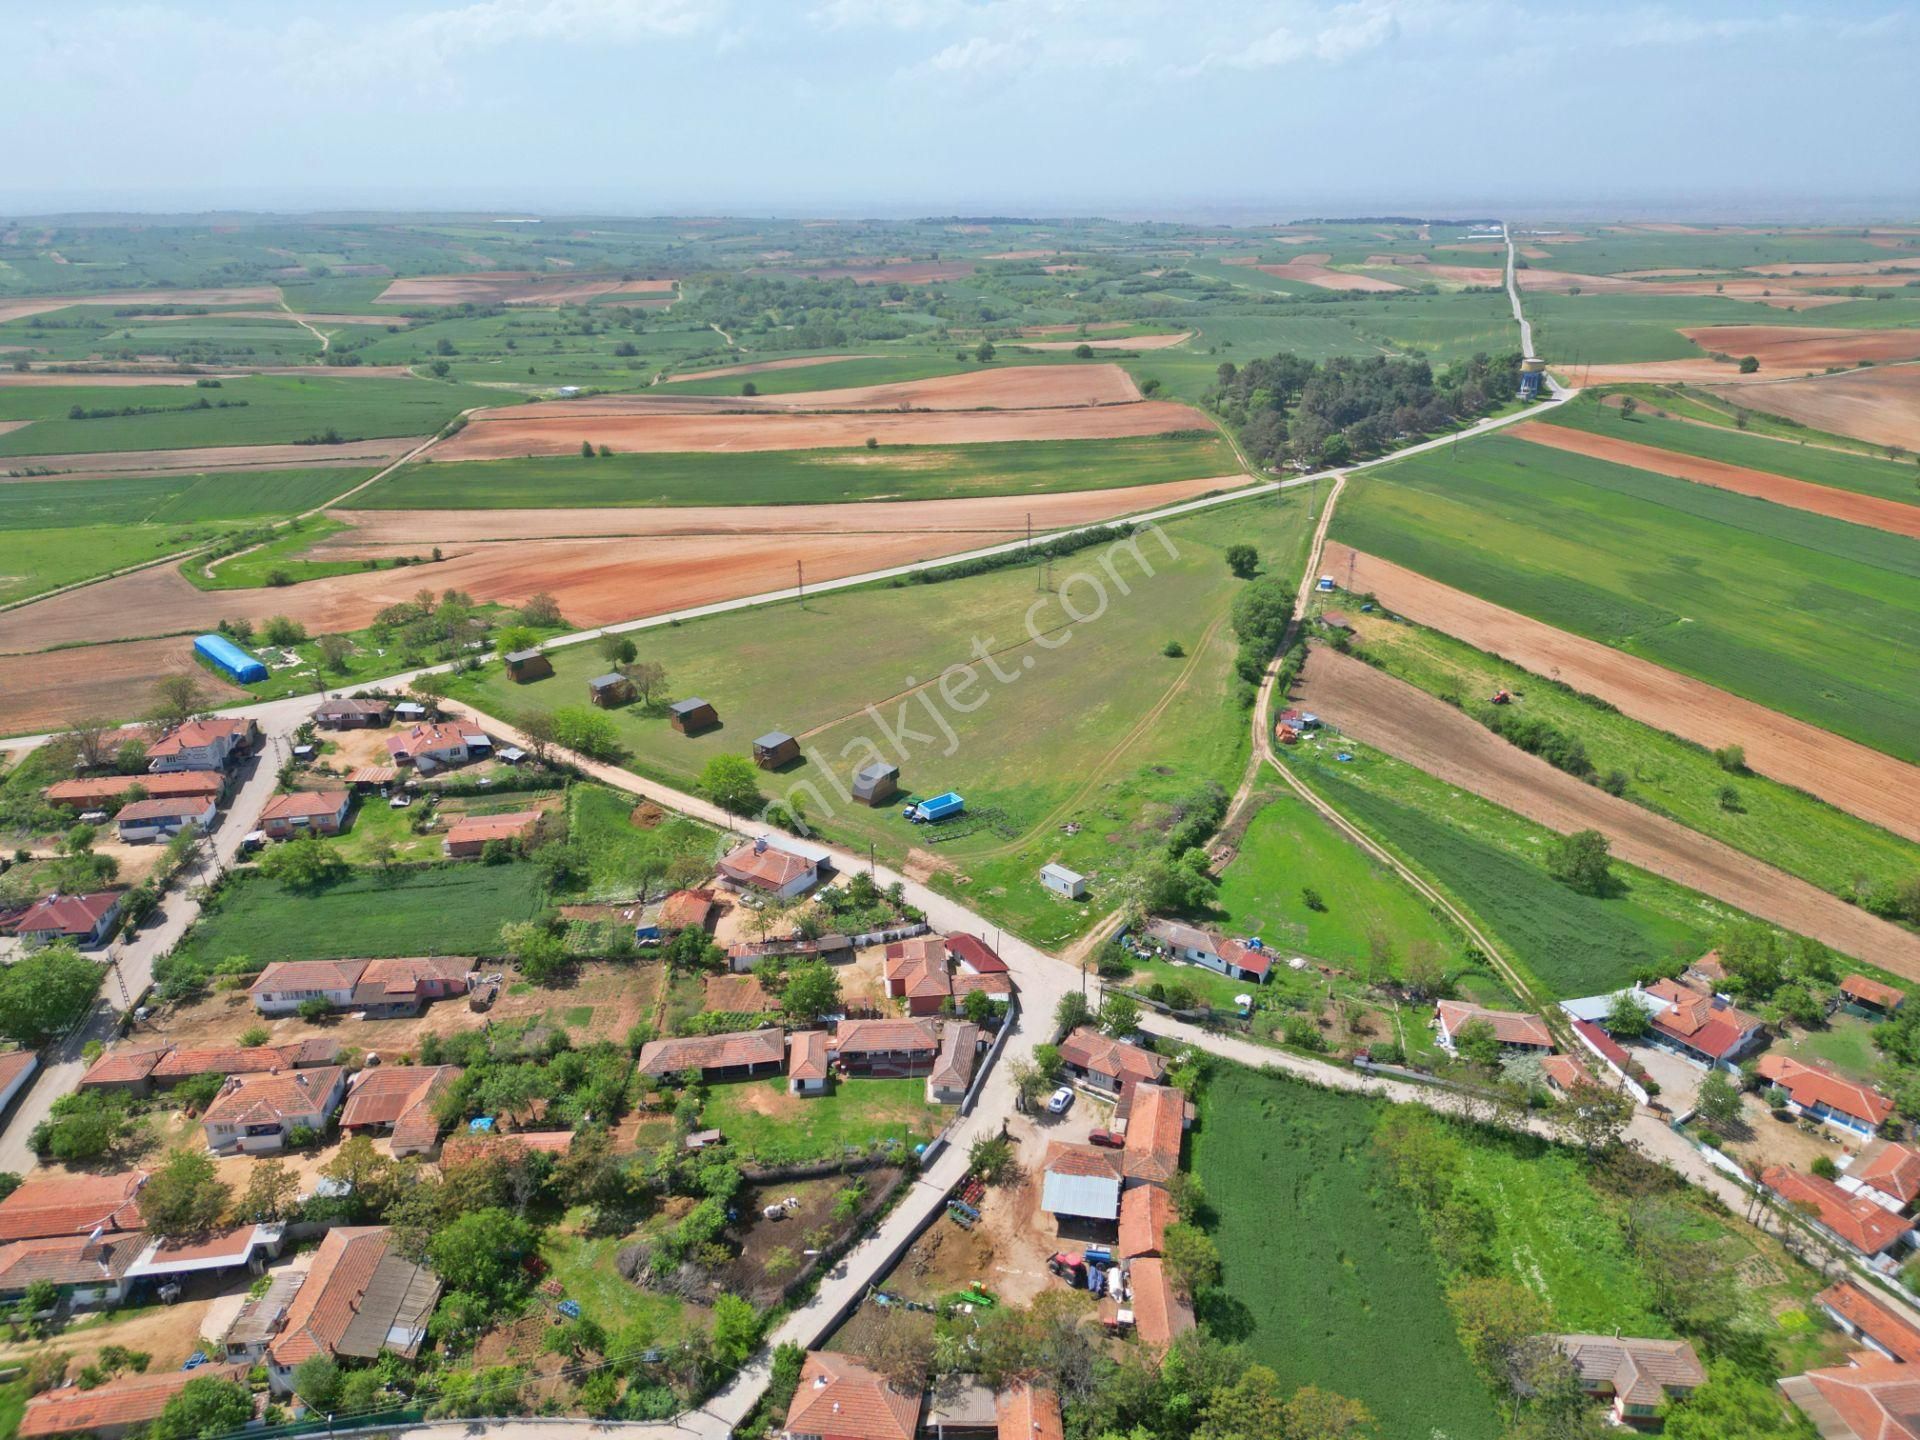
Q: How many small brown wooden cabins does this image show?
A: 5